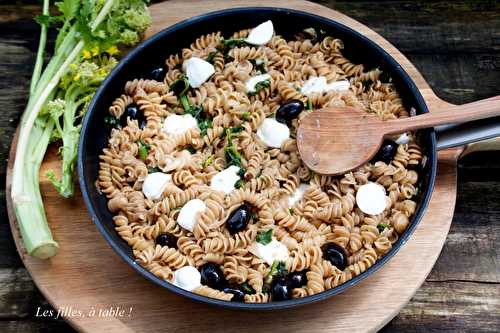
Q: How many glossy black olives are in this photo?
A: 11